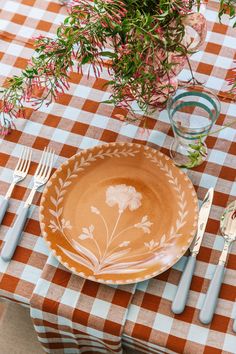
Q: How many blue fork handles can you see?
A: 2